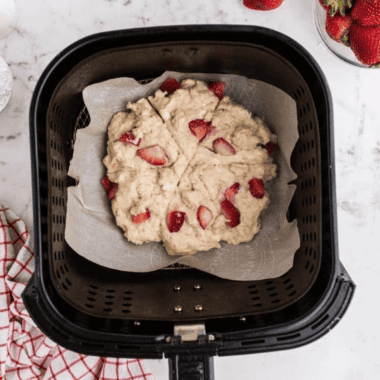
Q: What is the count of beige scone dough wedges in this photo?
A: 6